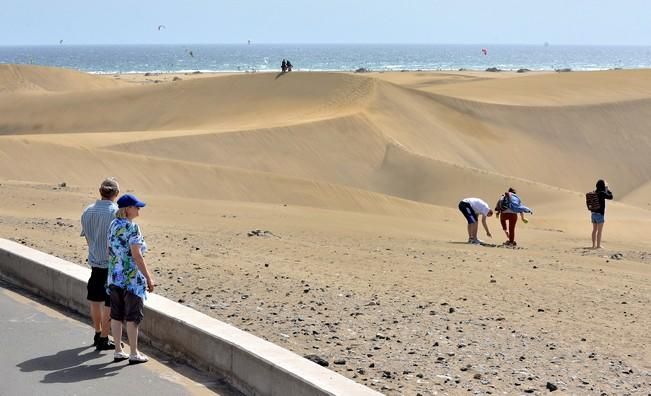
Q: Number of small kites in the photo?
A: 5